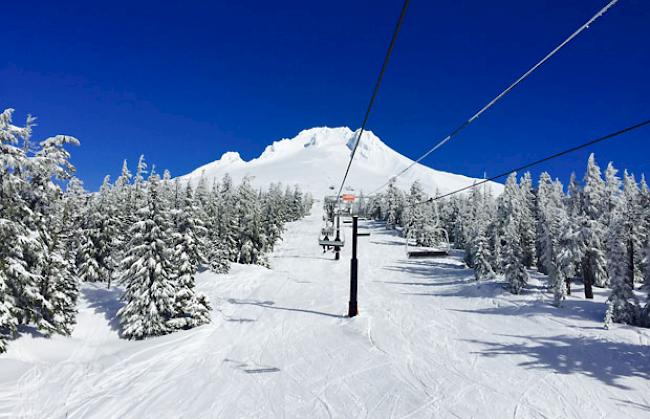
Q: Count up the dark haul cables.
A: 2